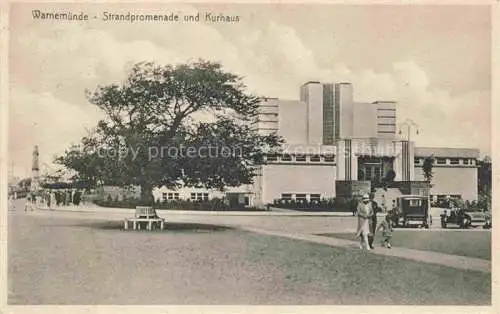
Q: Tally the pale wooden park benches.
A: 1